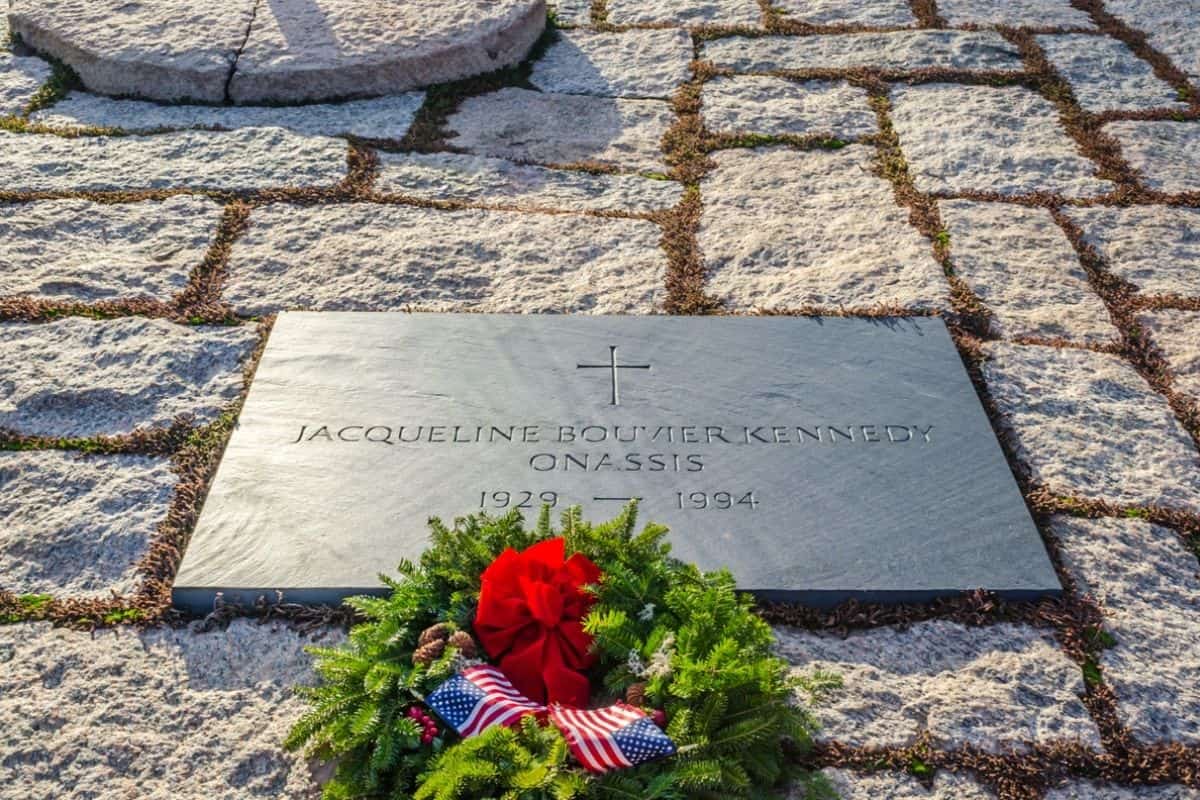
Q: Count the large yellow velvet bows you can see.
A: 0